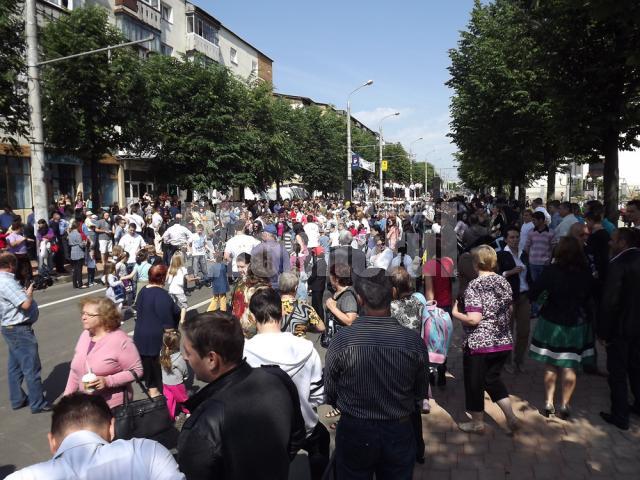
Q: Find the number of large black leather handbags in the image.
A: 1